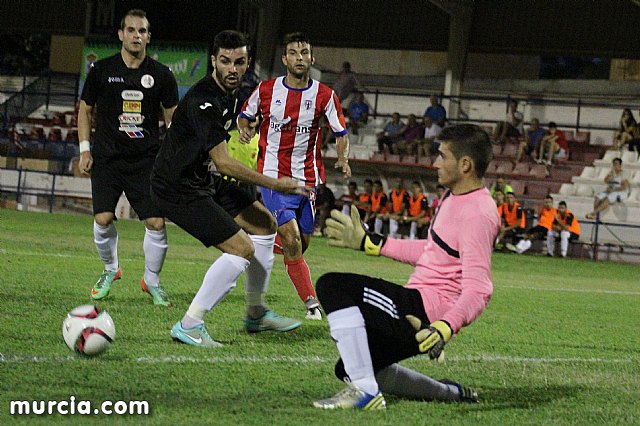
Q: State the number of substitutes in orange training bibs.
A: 8